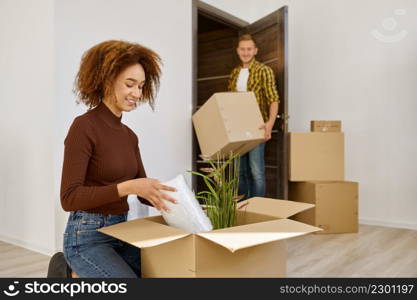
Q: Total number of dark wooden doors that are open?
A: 1